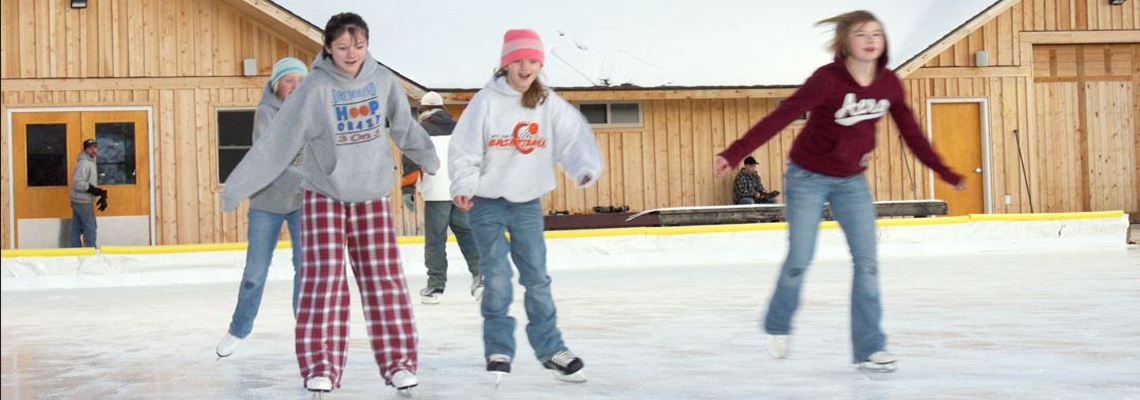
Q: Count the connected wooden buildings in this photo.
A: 3